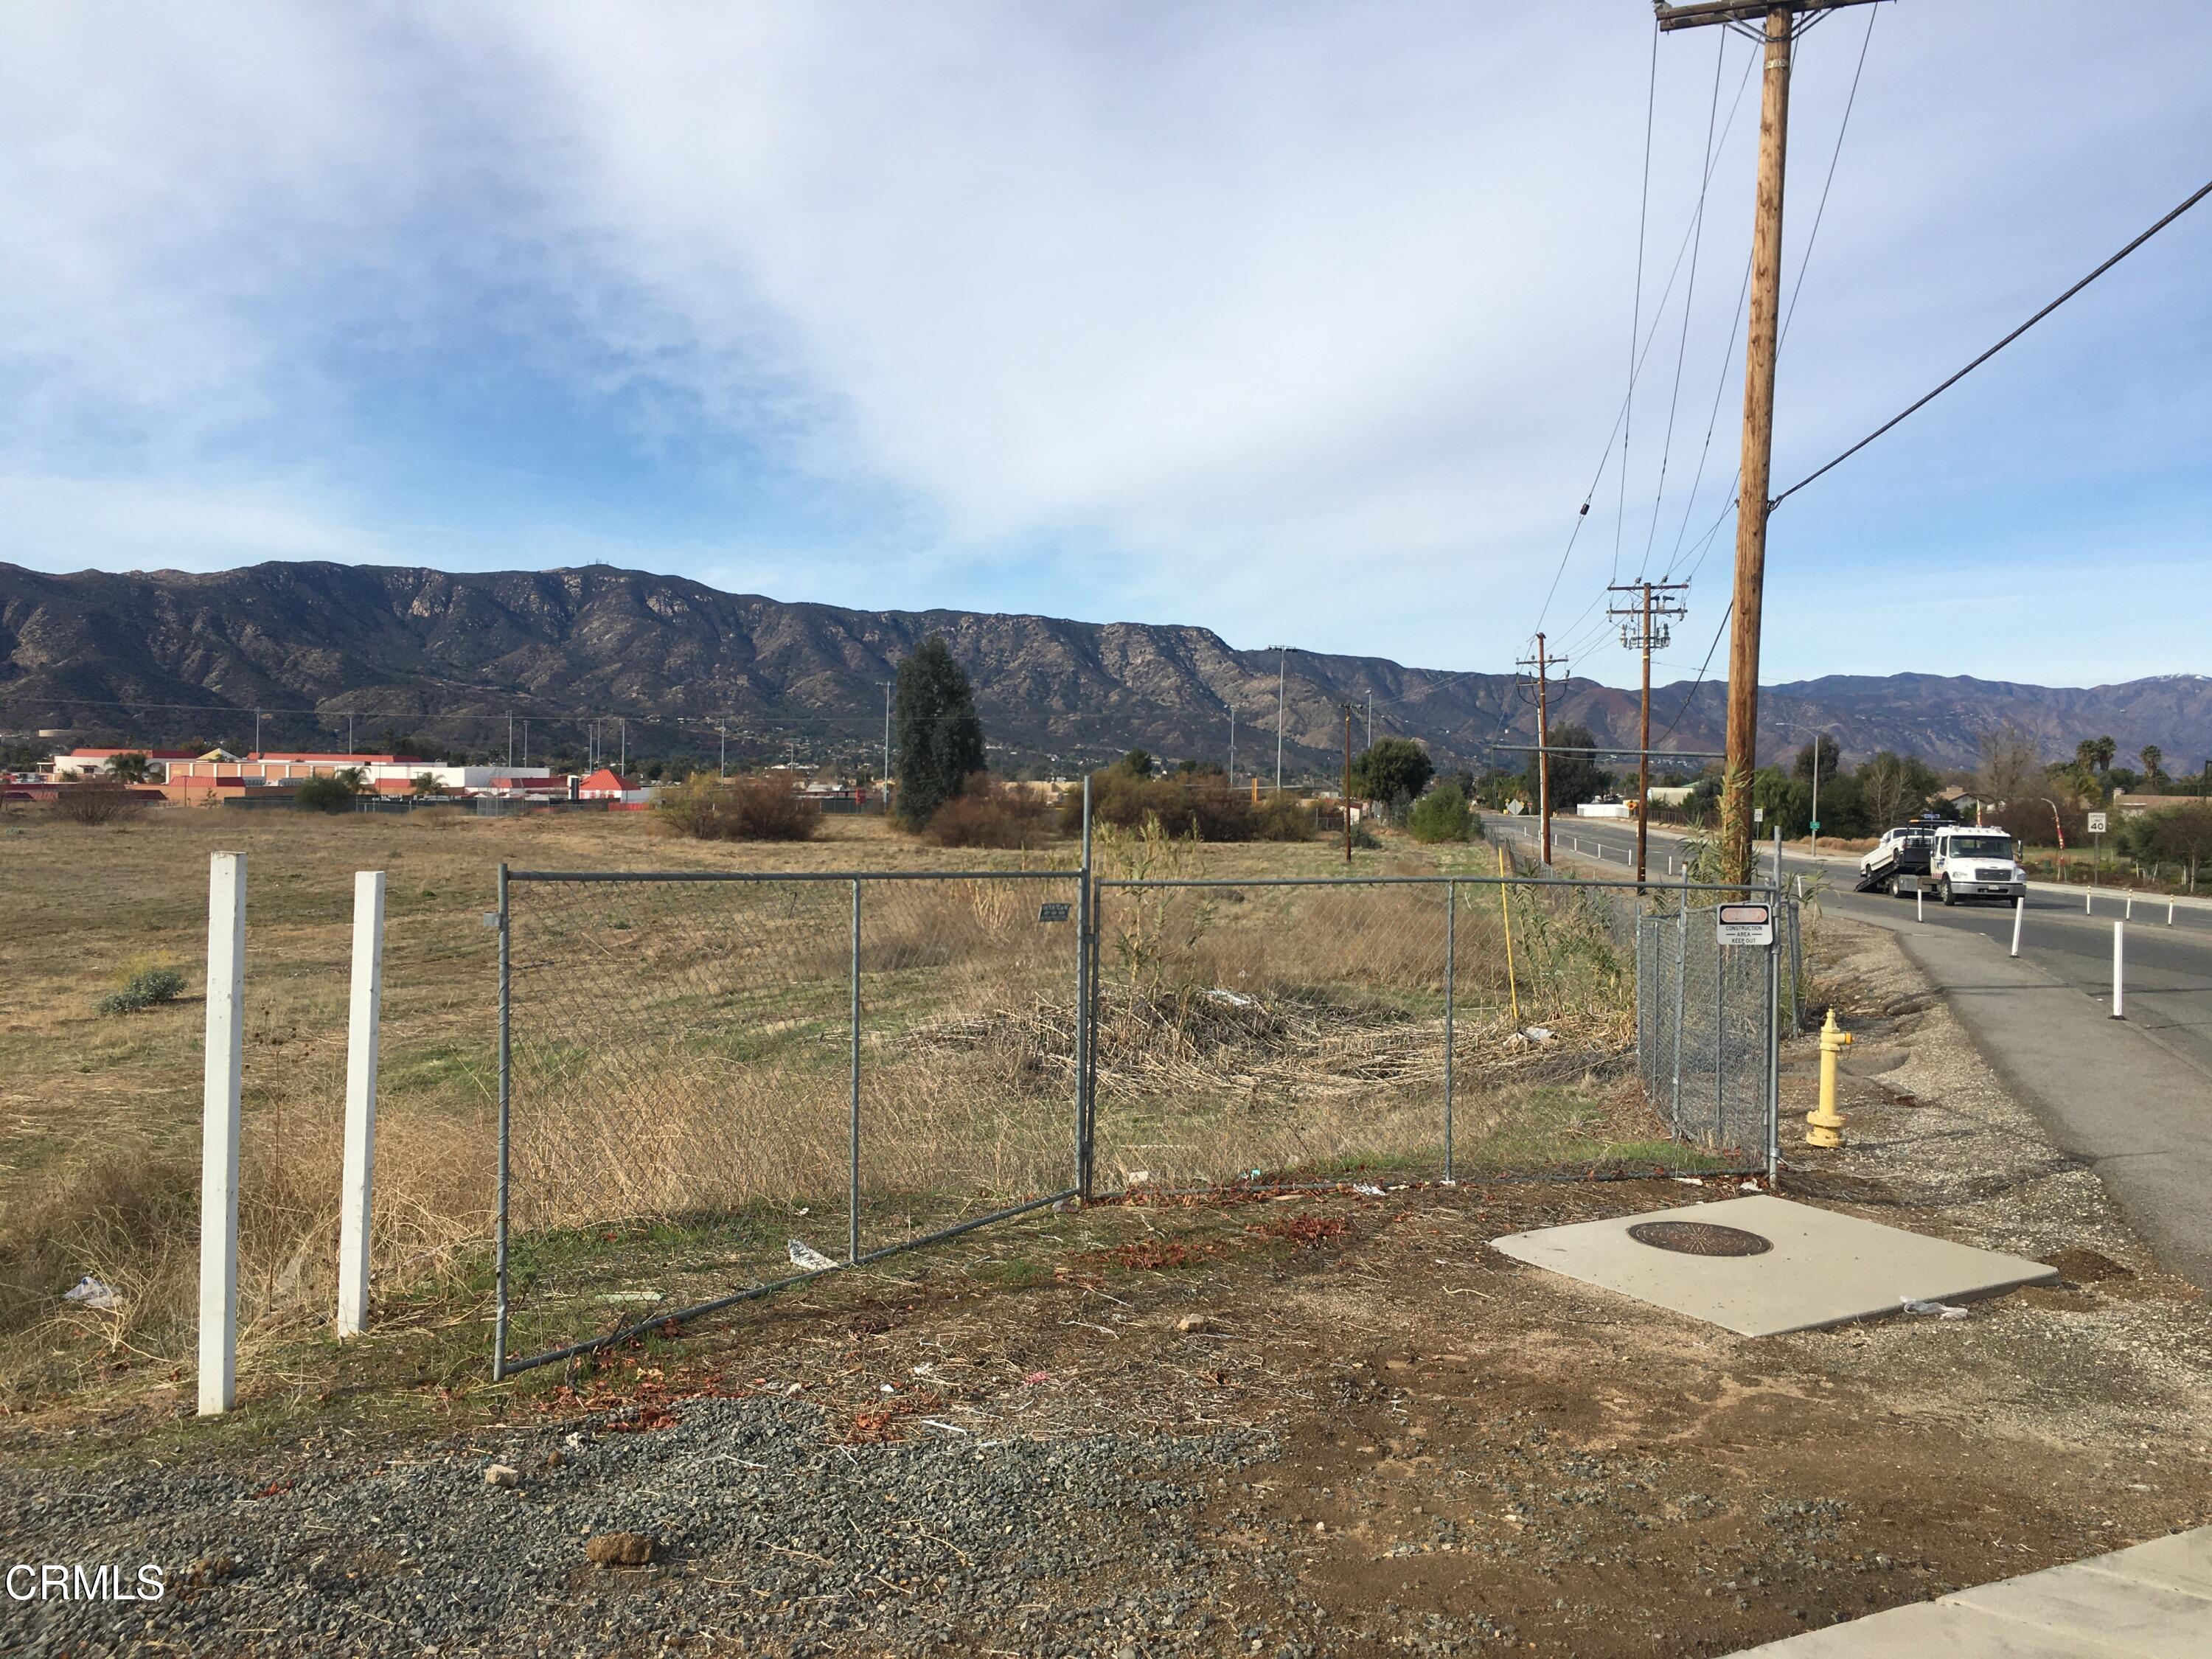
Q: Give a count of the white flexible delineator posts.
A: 14